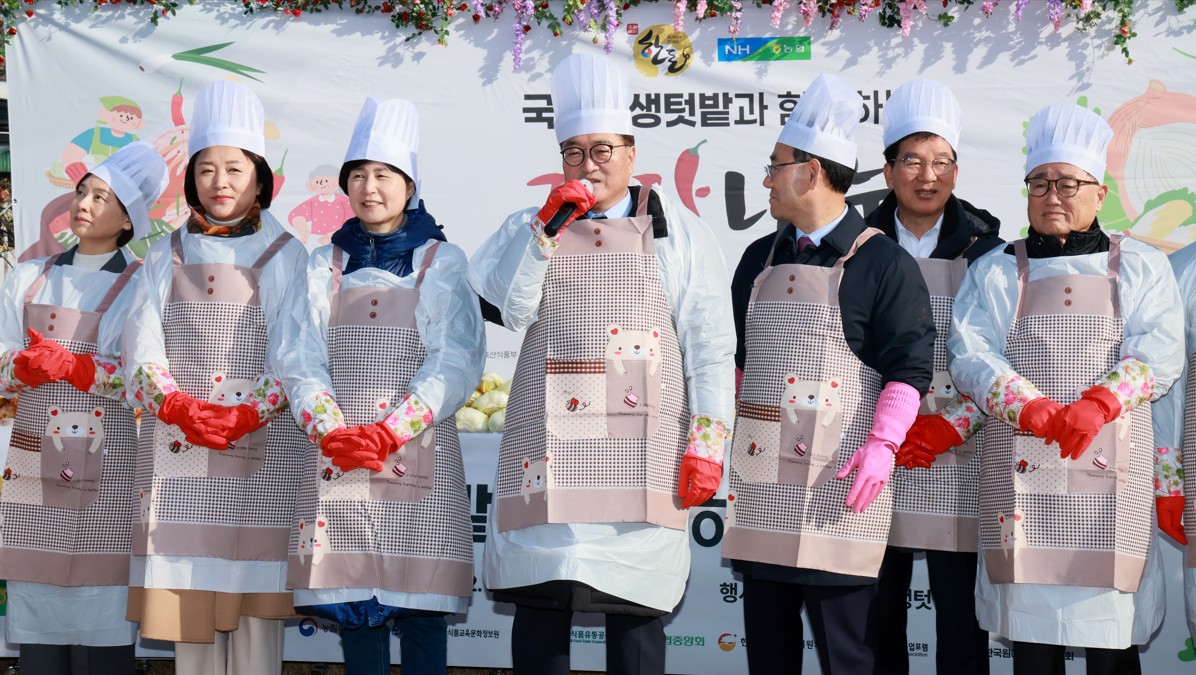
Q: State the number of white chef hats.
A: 7